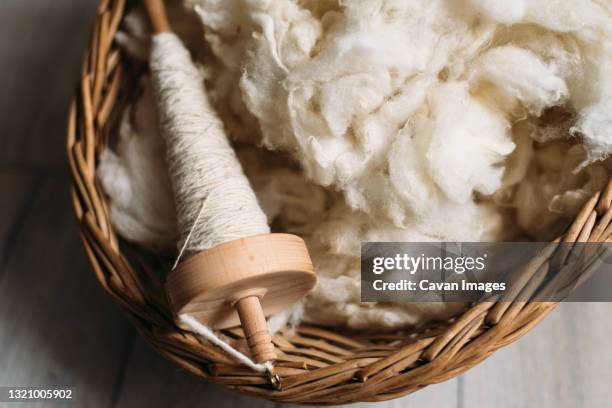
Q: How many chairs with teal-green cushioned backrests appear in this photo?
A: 0